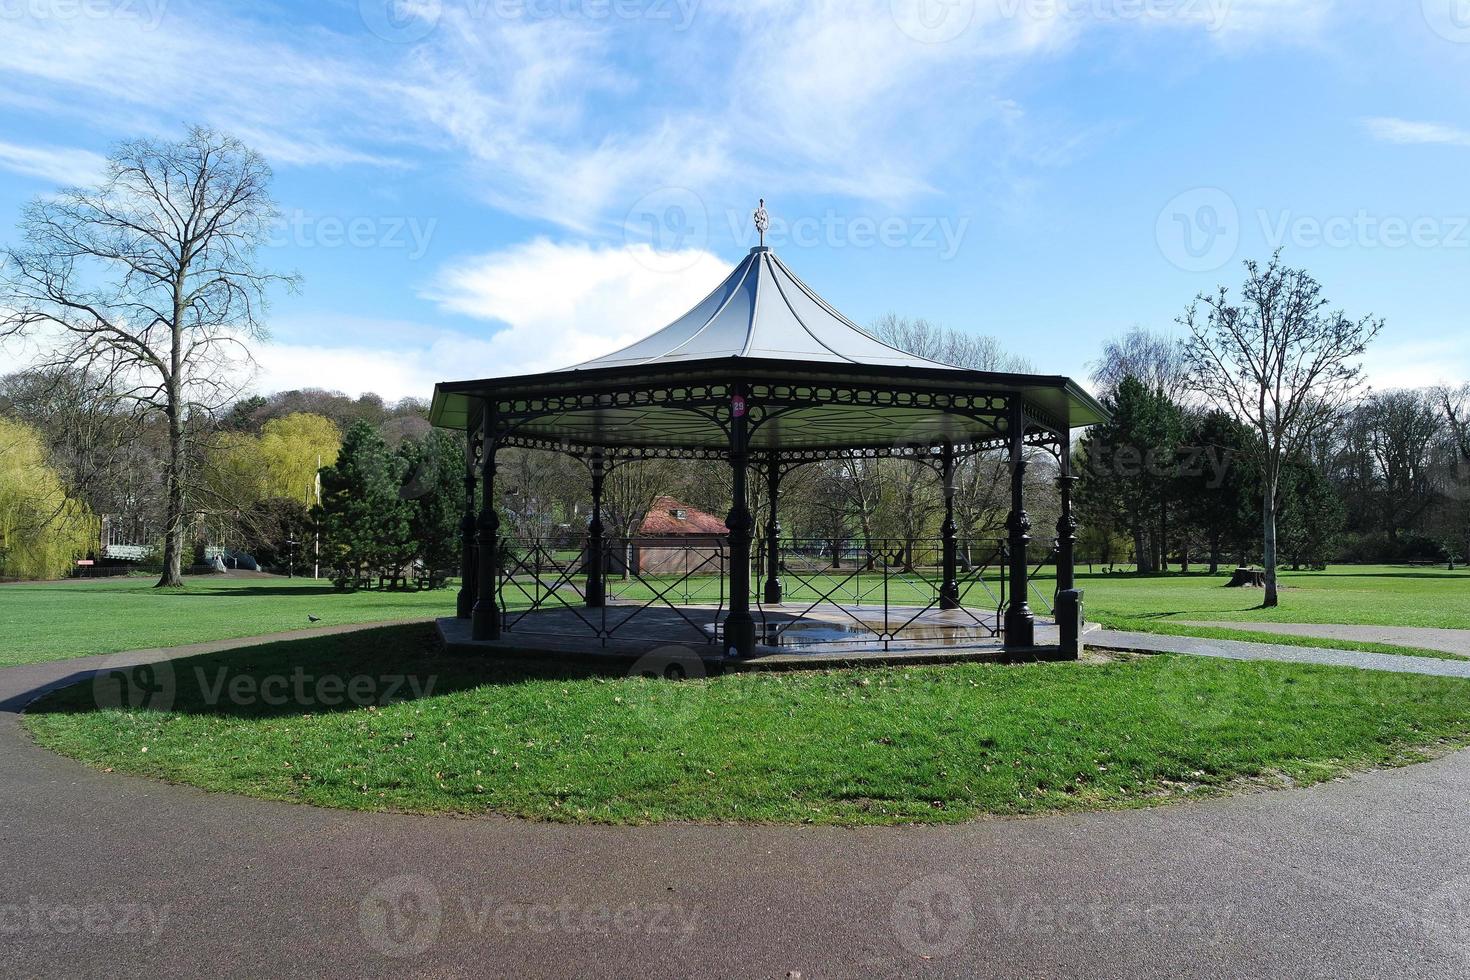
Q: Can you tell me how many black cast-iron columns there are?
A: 8